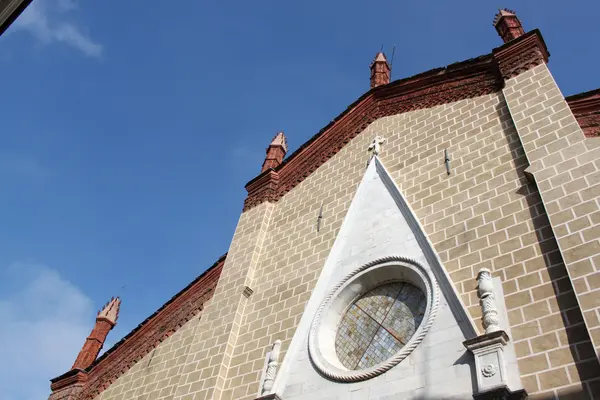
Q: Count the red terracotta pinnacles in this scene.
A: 4